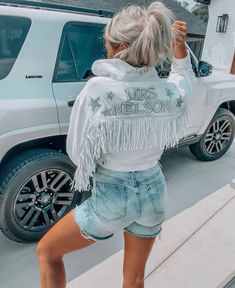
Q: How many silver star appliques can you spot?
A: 5